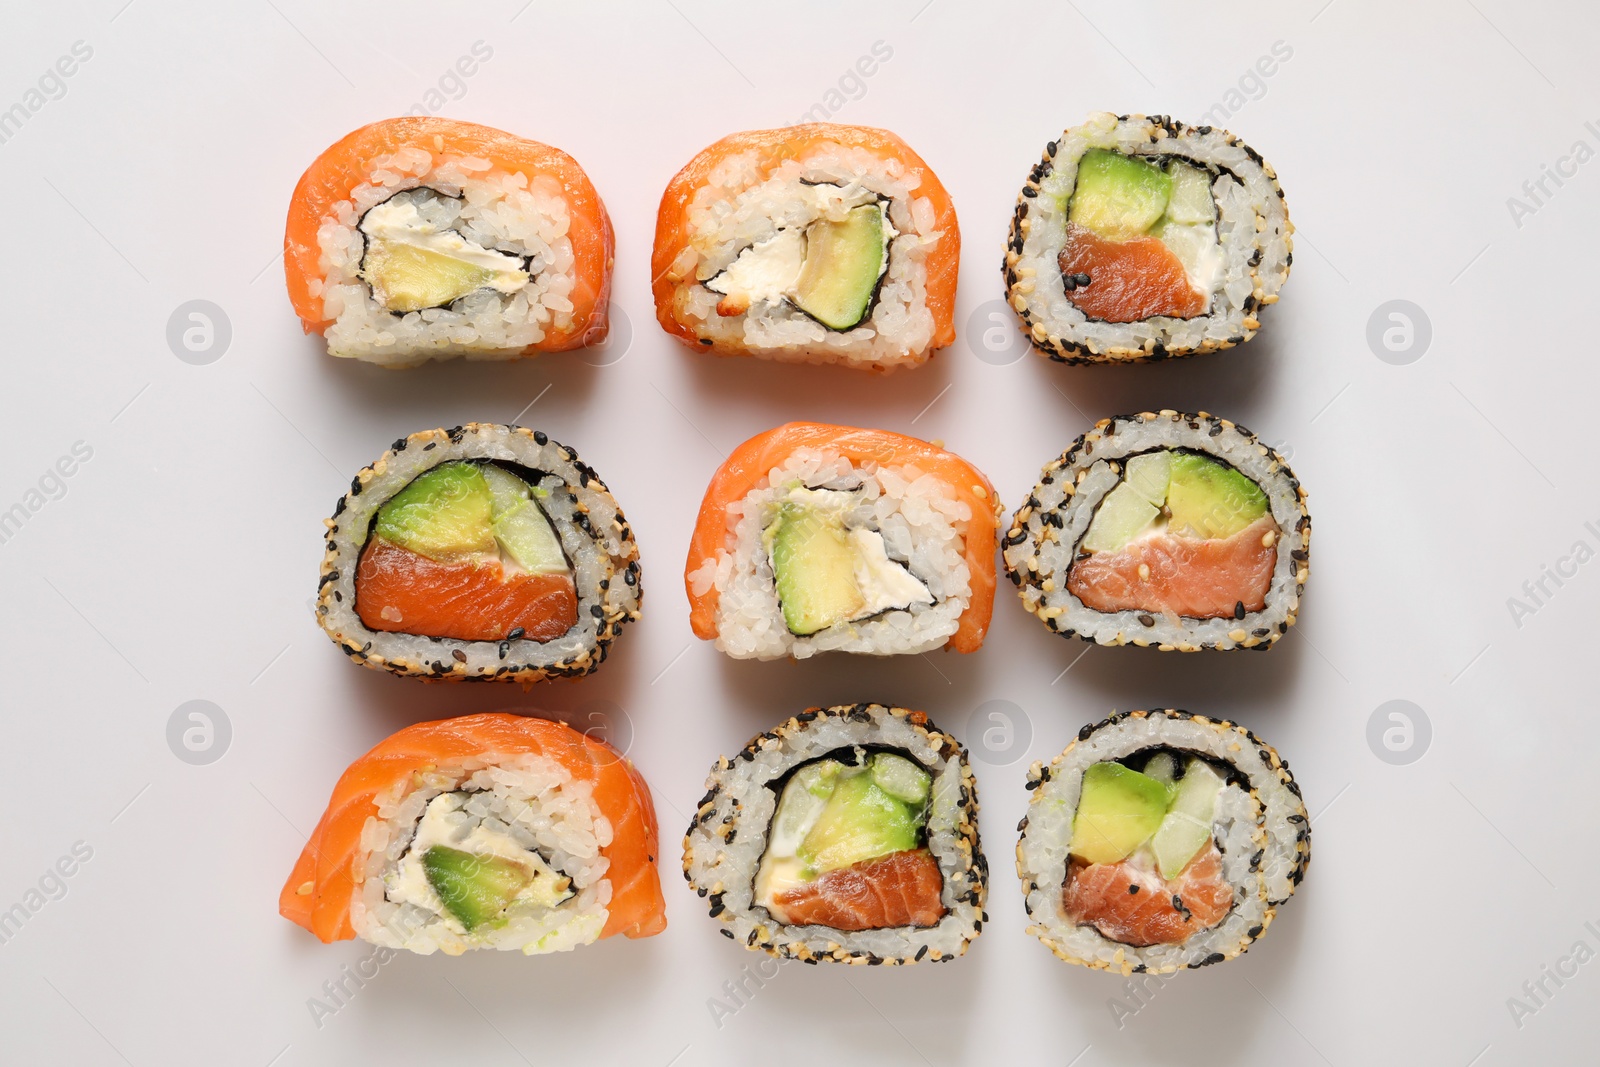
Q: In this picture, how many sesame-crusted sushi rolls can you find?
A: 5